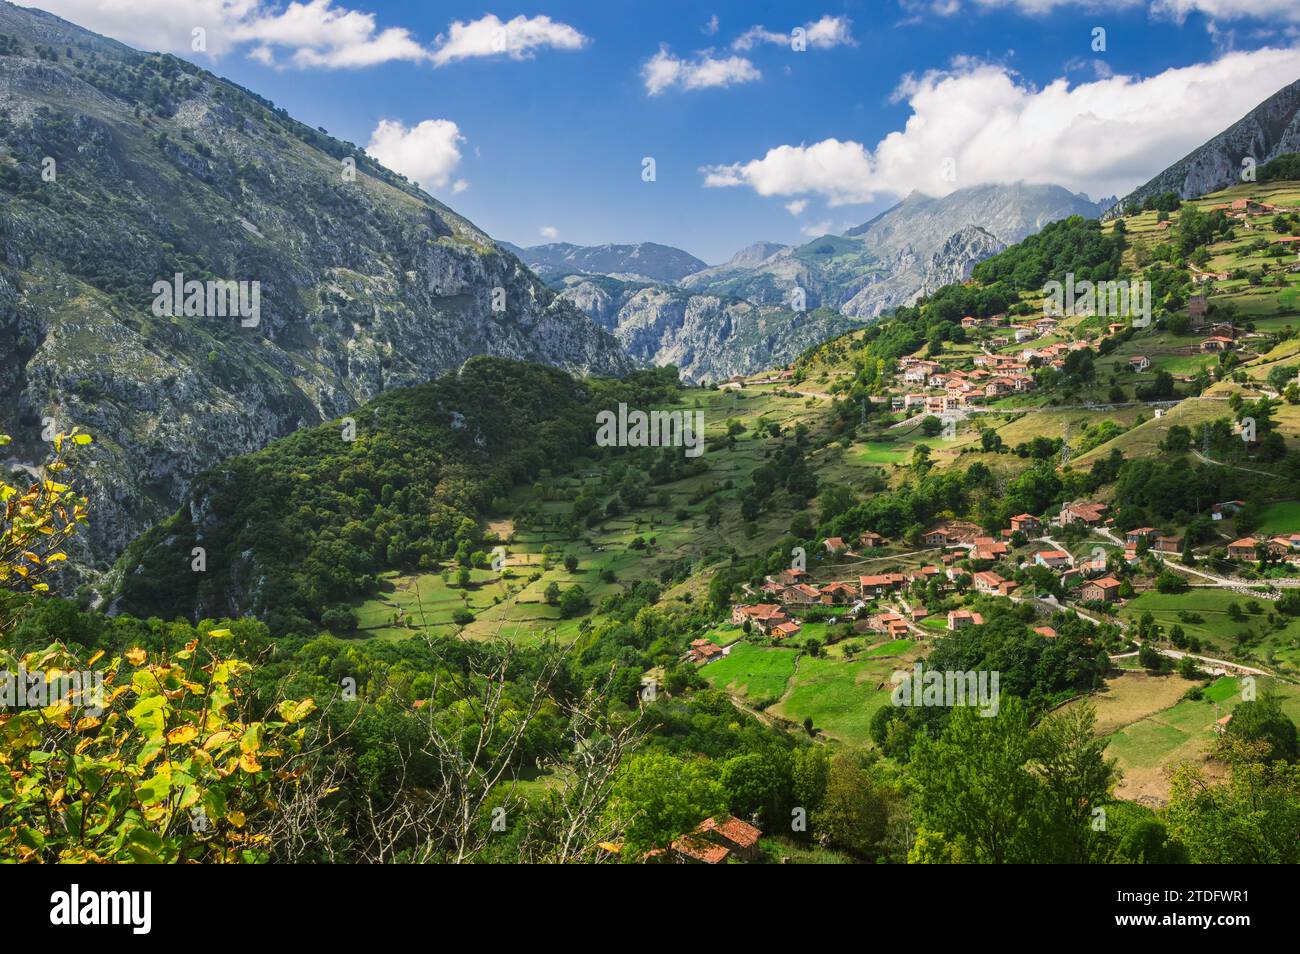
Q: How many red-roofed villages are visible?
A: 2